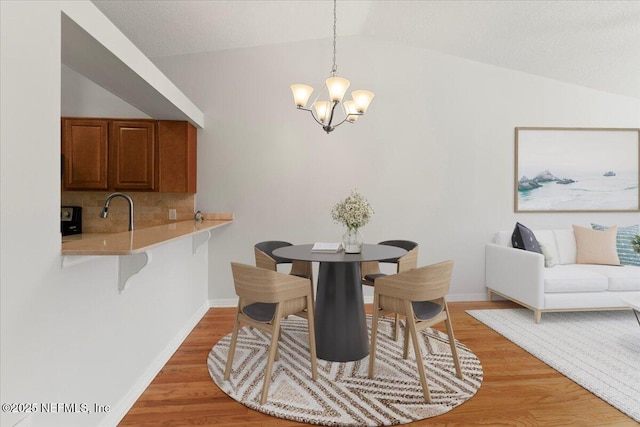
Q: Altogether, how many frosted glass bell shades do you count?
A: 5